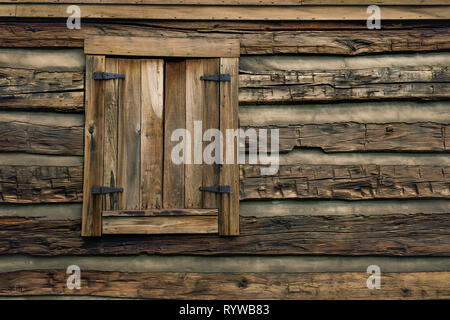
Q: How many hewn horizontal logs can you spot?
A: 6